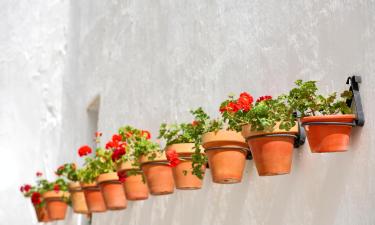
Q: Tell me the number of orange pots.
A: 11